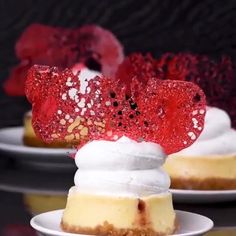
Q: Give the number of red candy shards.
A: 3